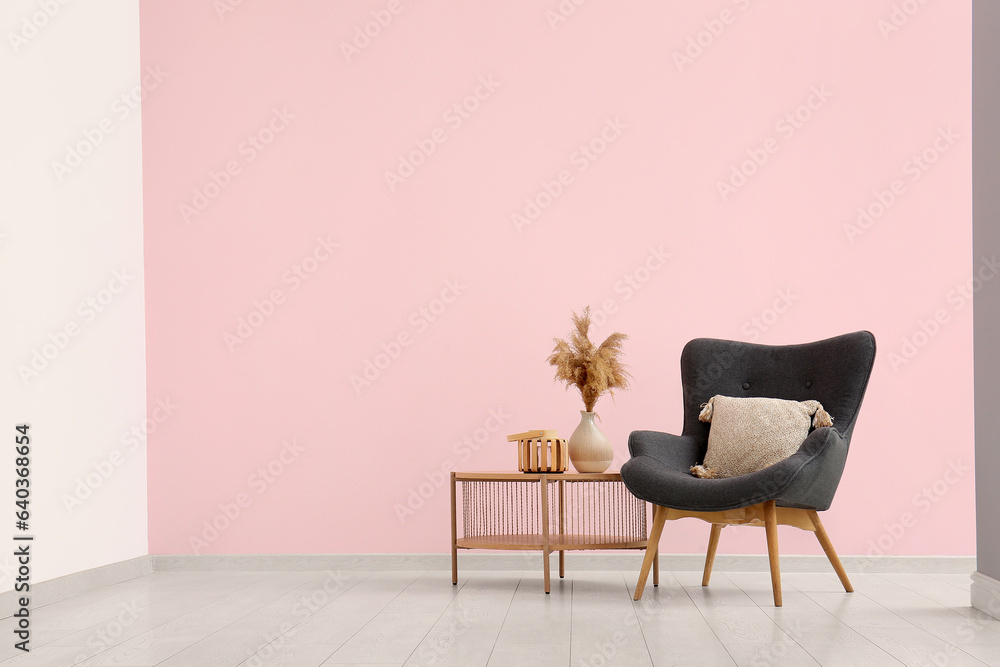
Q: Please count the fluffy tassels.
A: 3